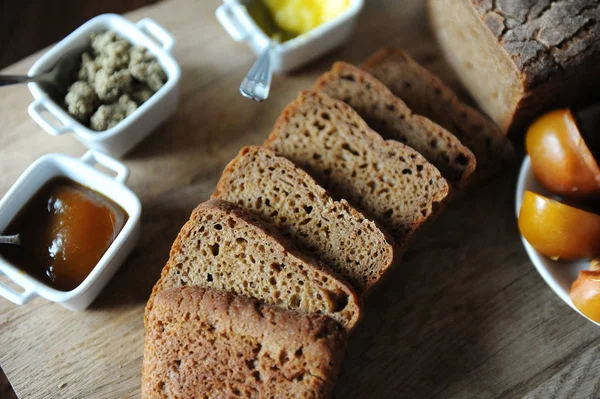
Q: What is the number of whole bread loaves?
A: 1